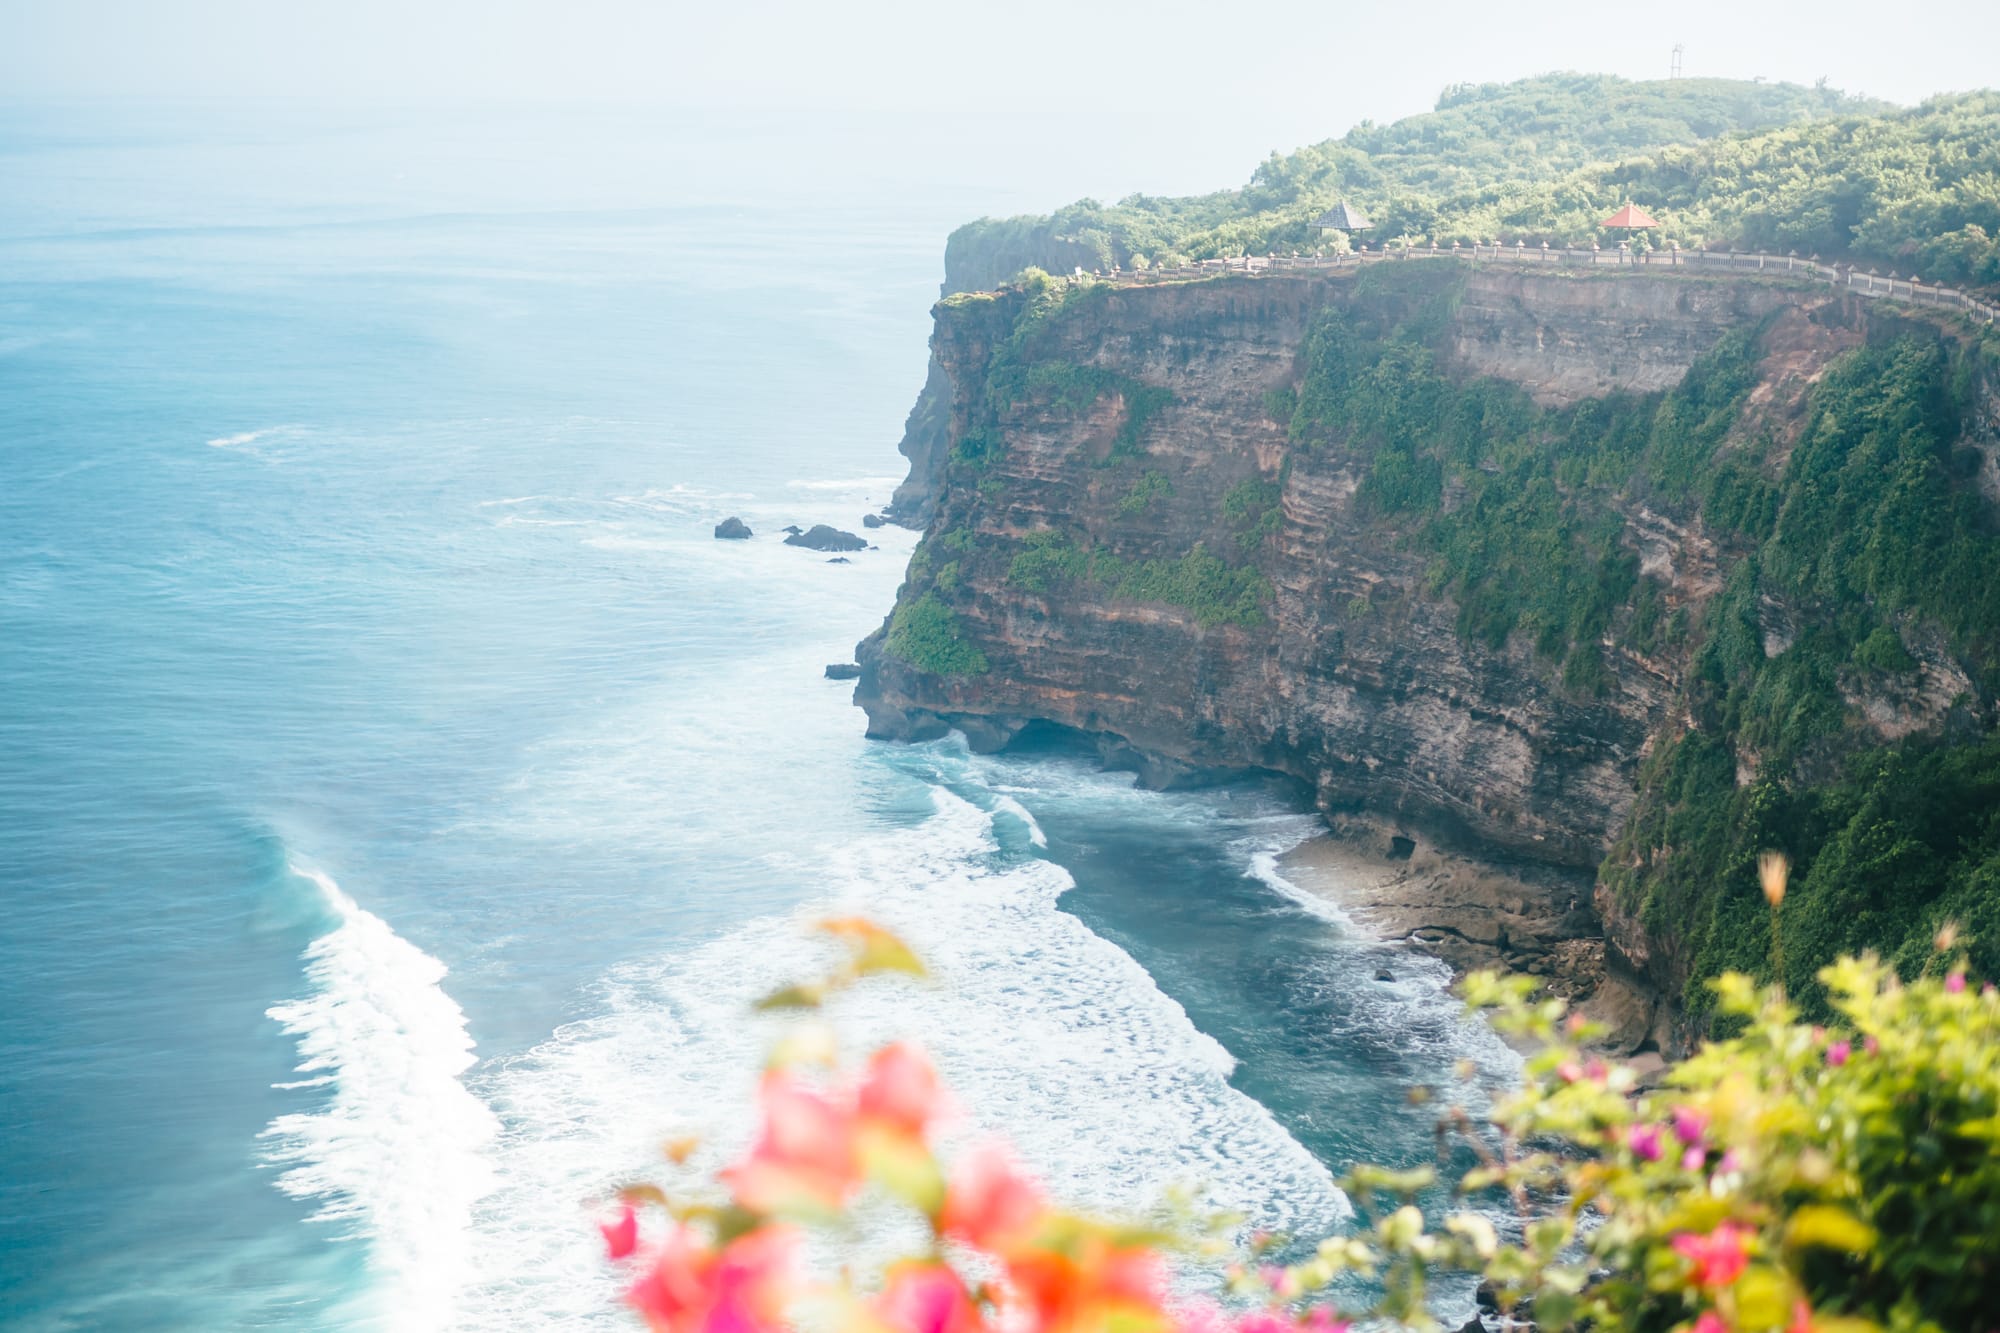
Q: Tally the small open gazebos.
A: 2